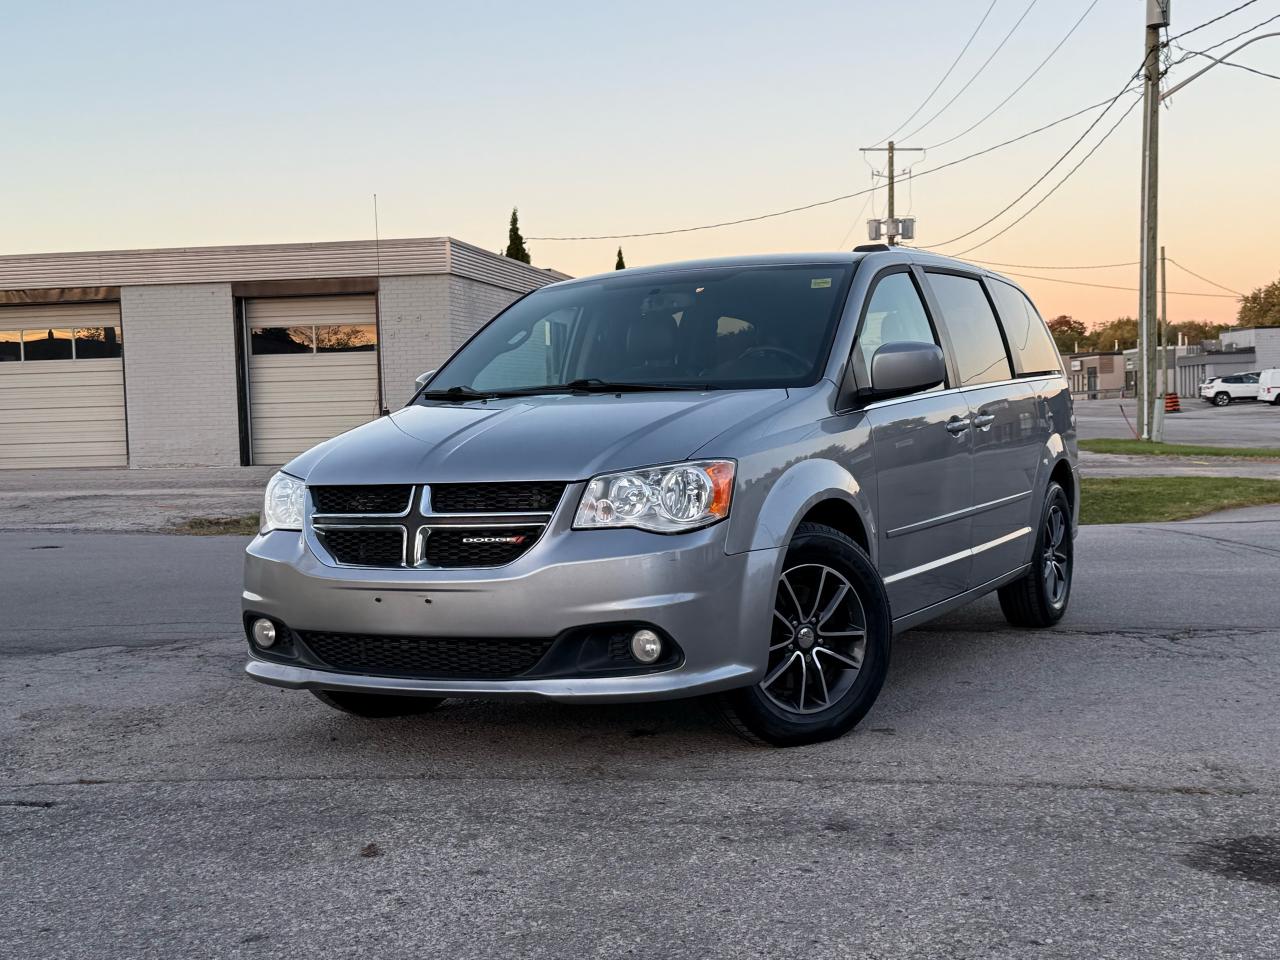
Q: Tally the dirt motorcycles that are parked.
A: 0